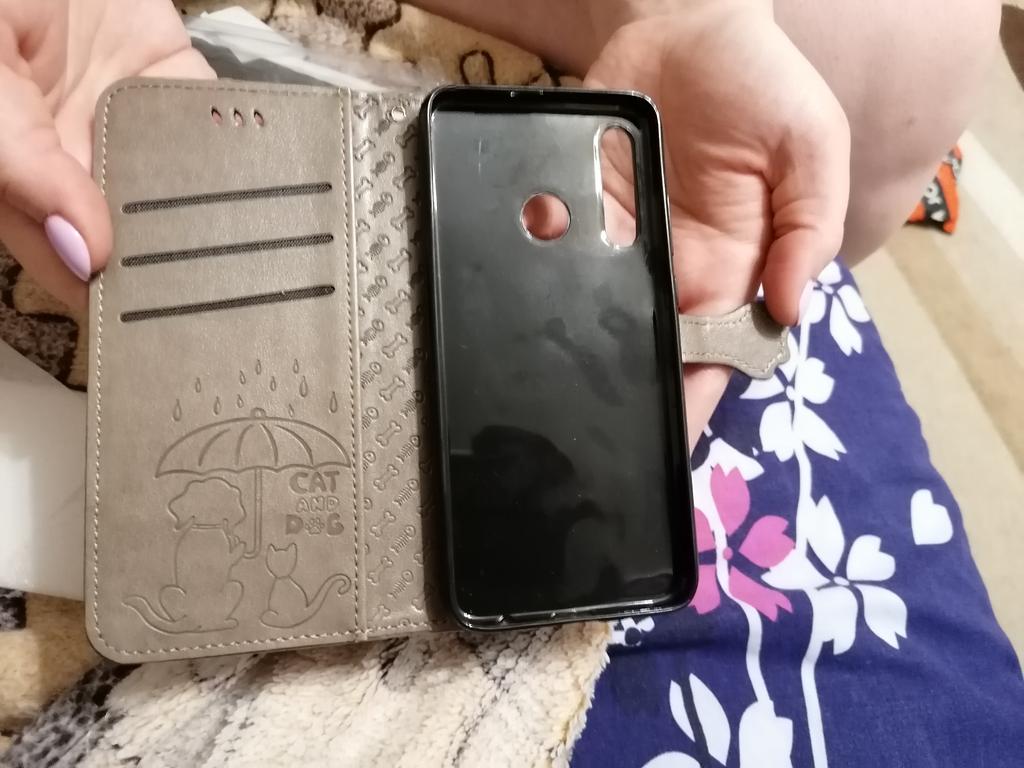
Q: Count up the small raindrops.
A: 11